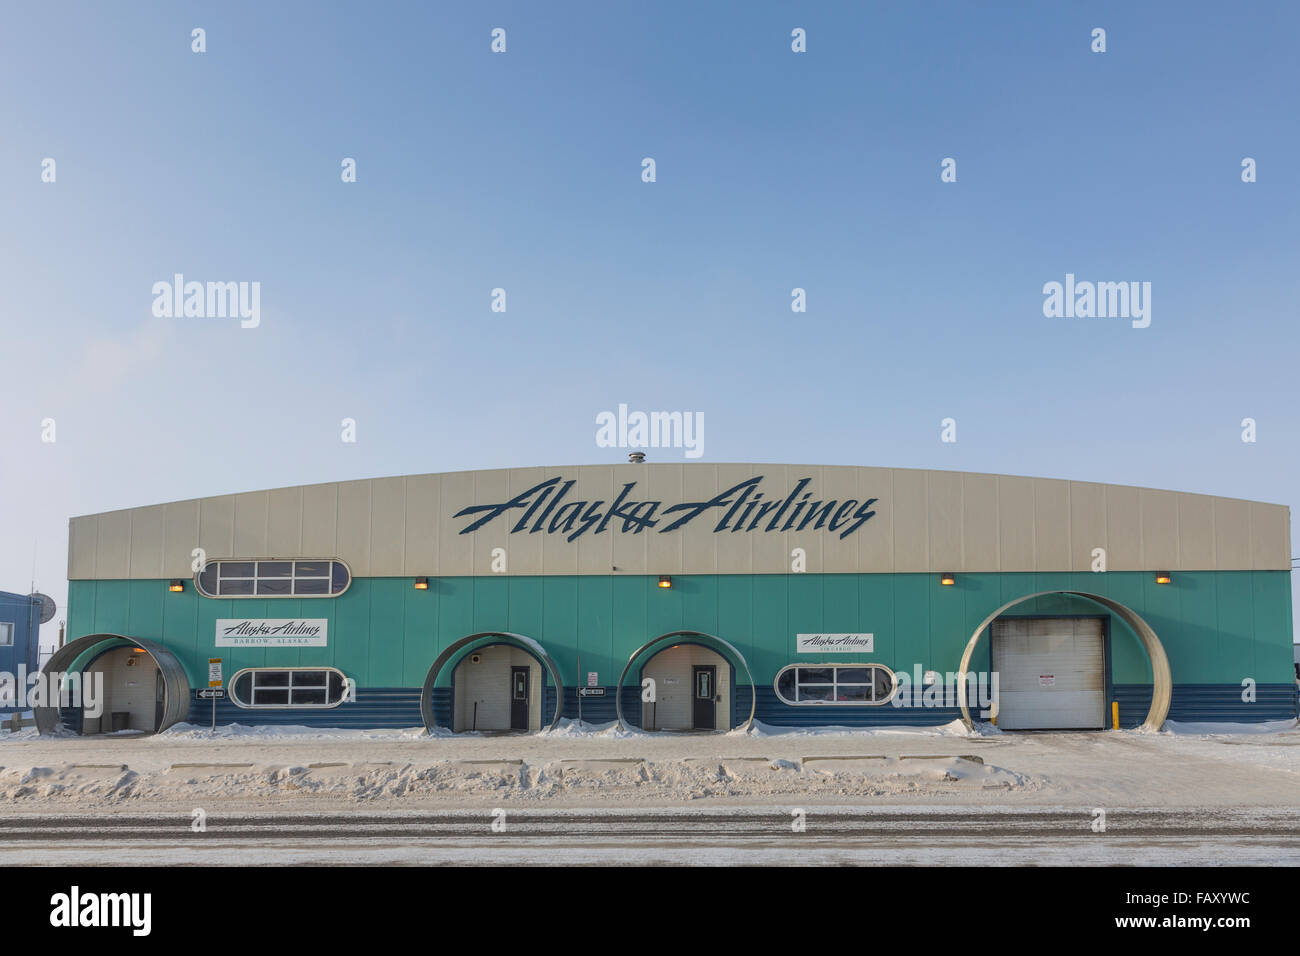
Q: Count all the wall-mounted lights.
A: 5